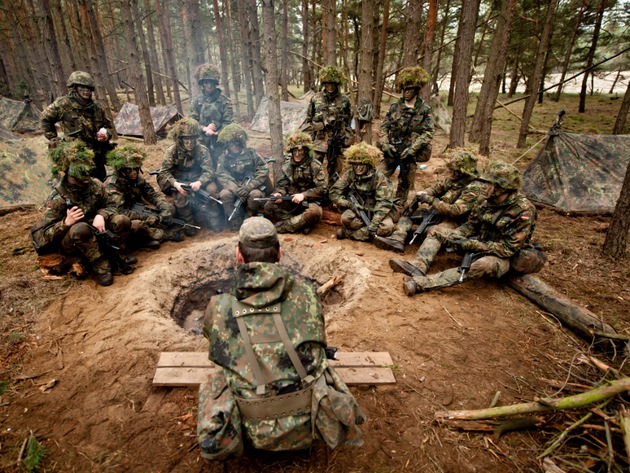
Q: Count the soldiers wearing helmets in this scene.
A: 12